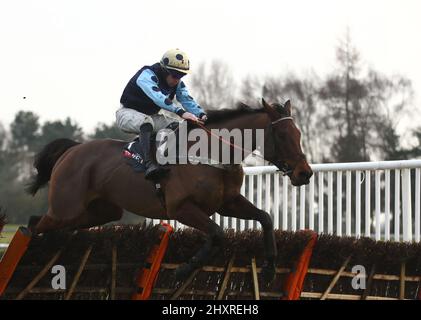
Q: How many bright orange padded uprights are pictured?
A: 3